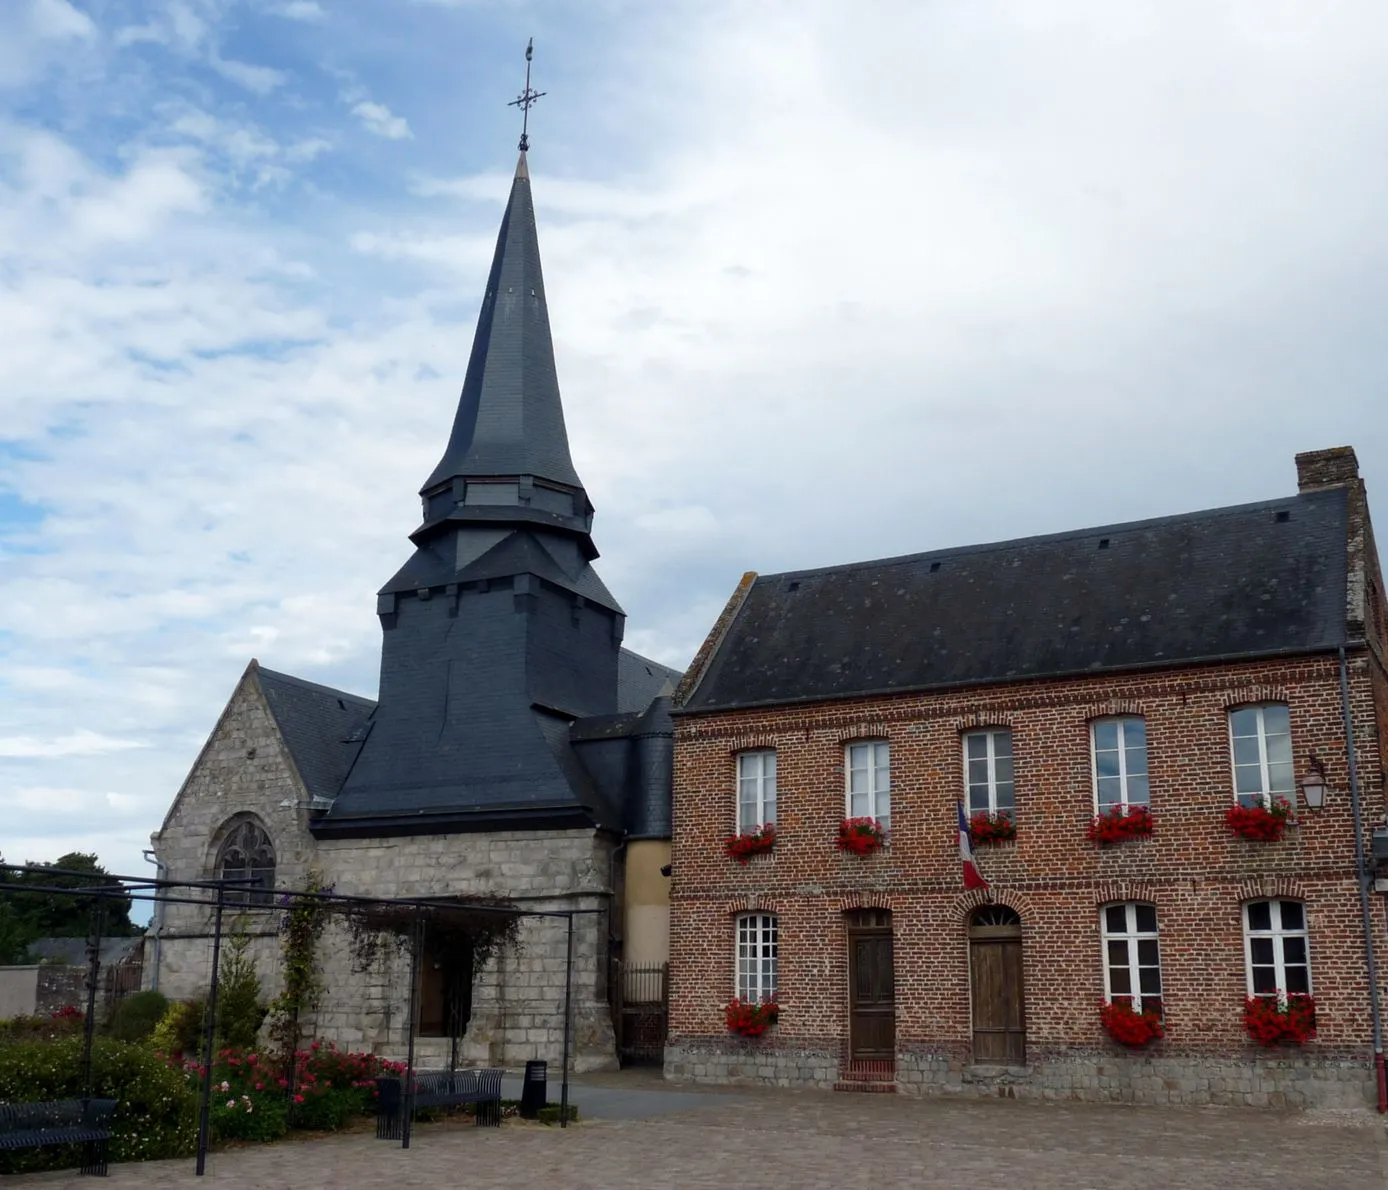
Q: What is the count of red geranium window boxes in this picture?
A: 8